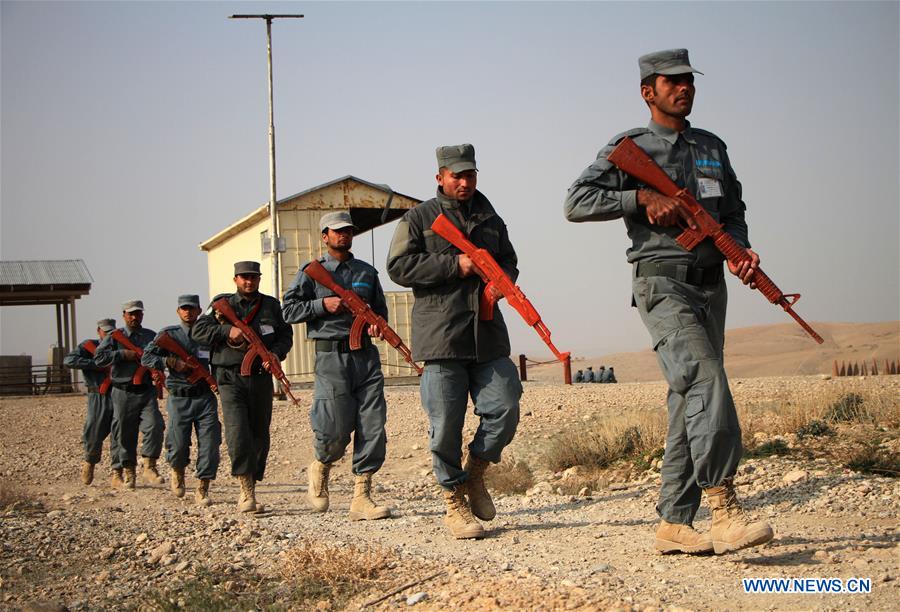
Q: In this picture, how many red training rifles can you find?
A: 7